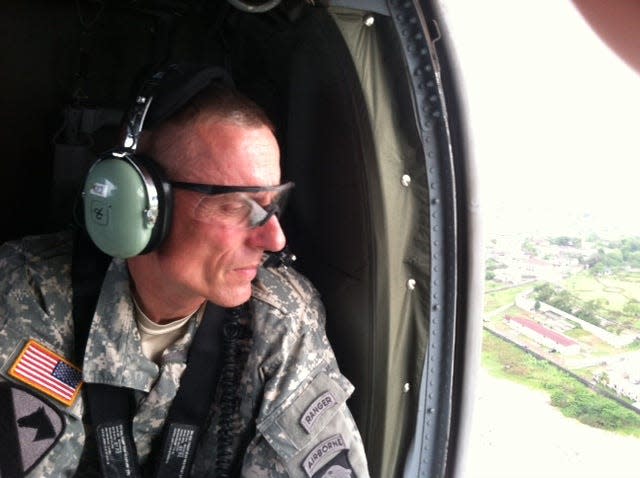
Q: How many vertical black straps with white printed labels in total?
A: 2